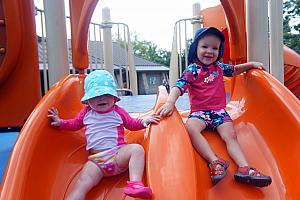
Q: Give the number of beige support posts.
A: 5